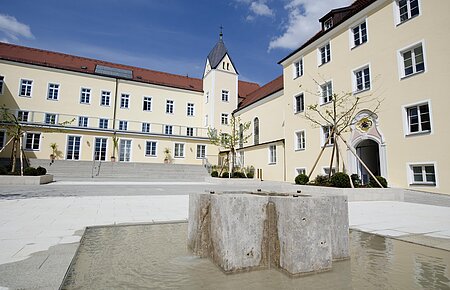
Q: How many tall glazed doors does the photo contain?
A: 3